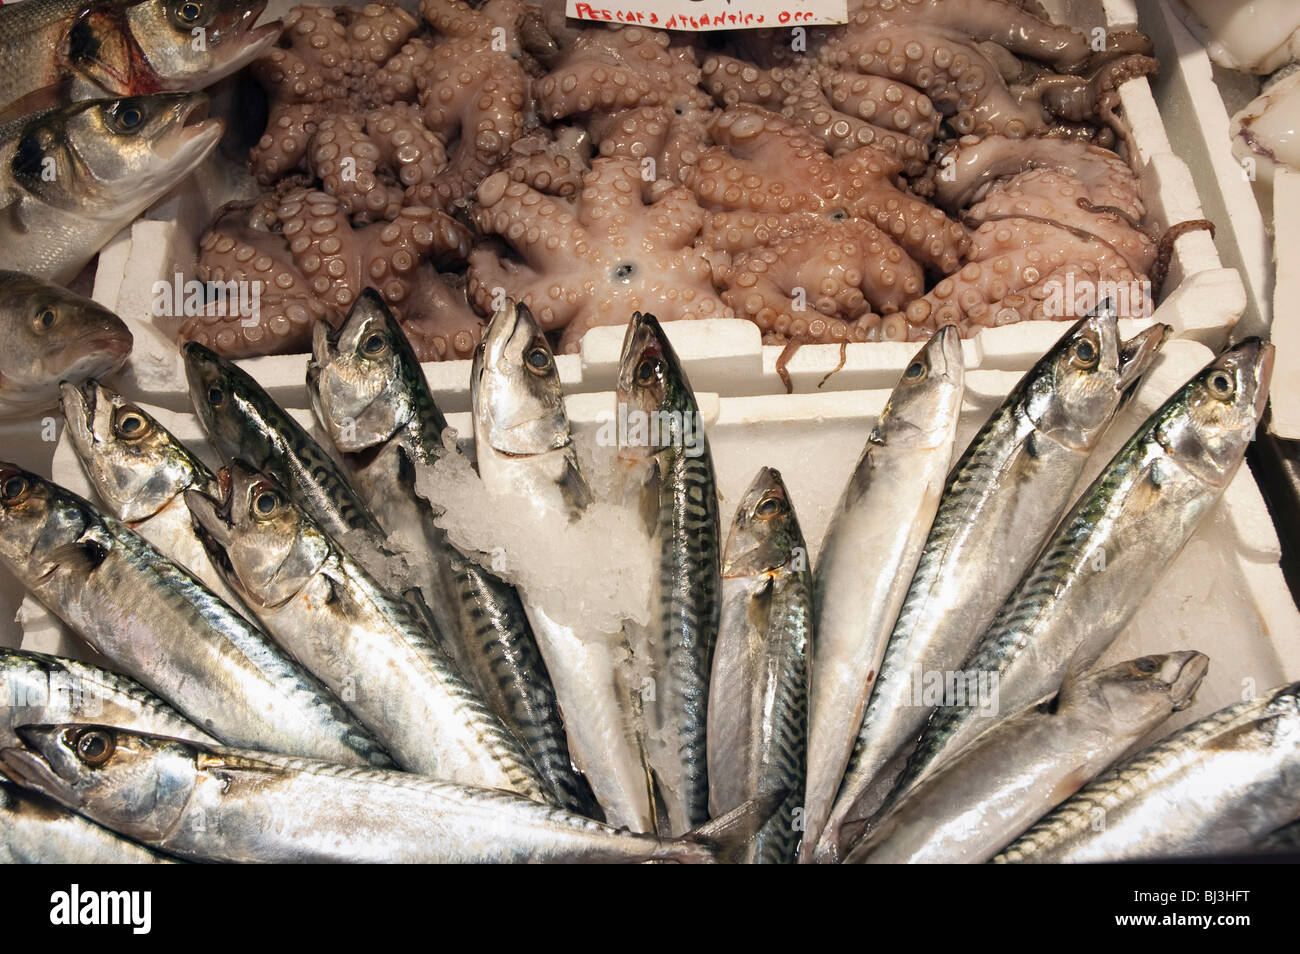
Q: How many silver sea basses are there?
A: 3